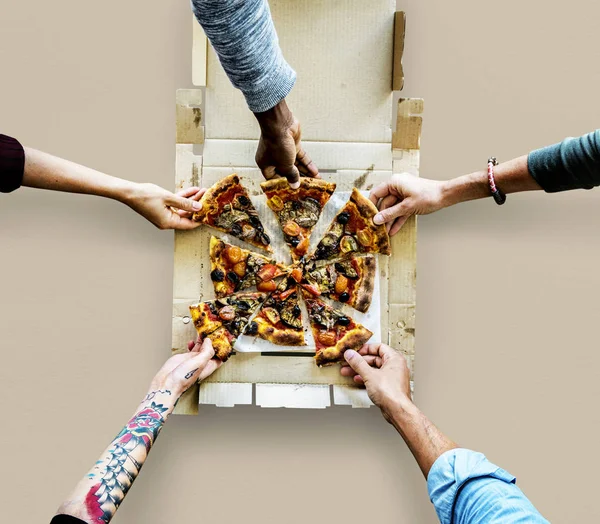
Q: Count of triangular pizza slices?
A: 8